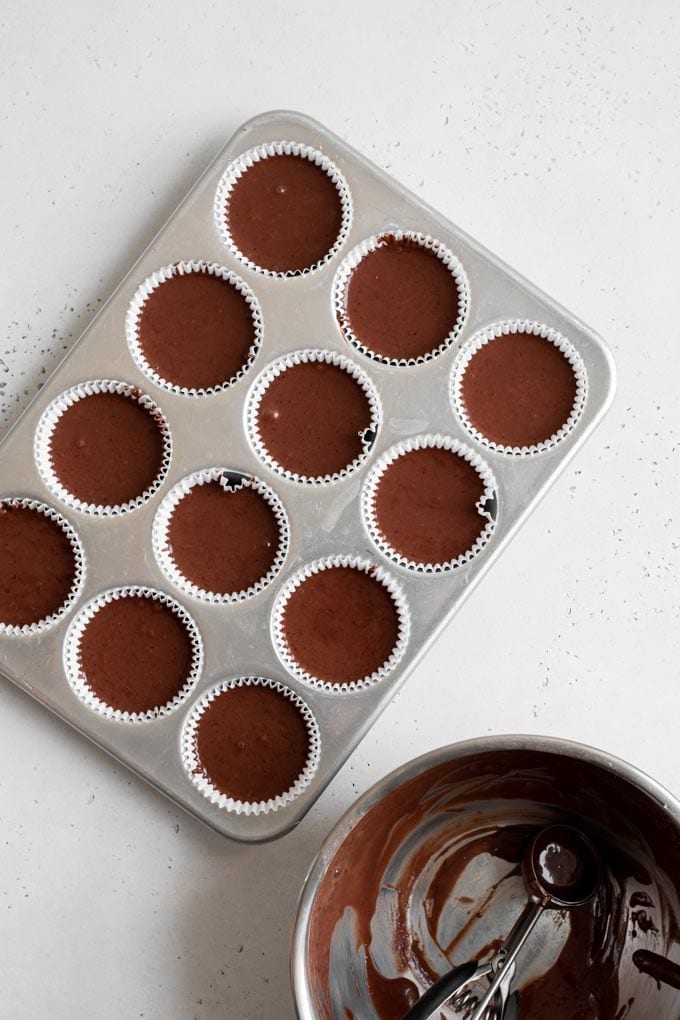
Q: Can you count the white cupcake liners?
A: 12